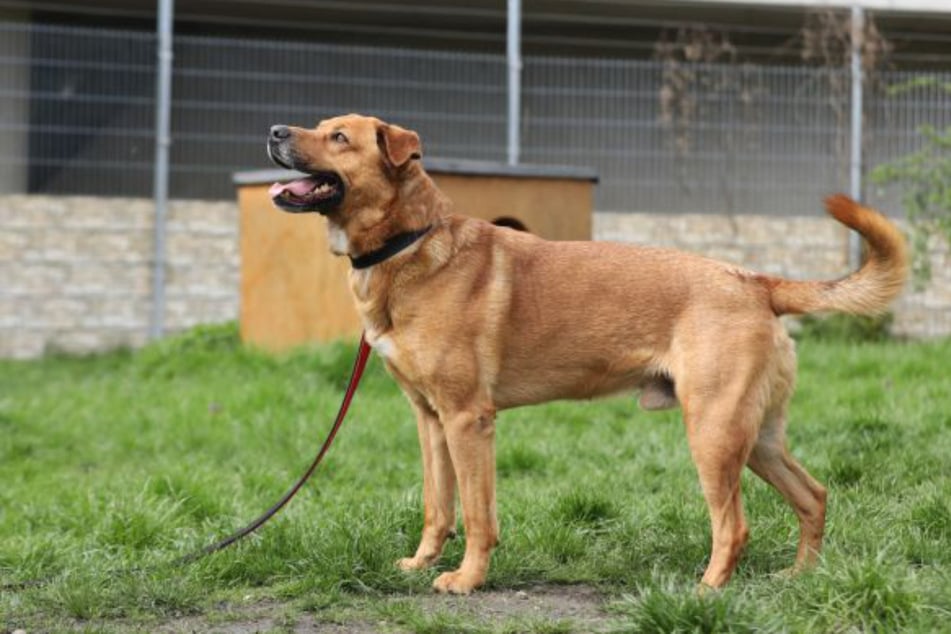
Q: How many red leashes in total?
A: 1